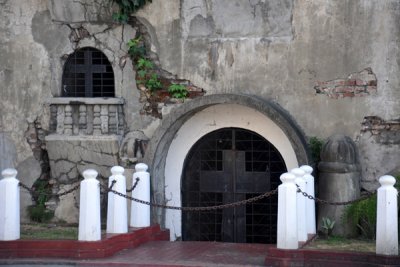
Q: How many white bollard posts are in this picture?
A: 8